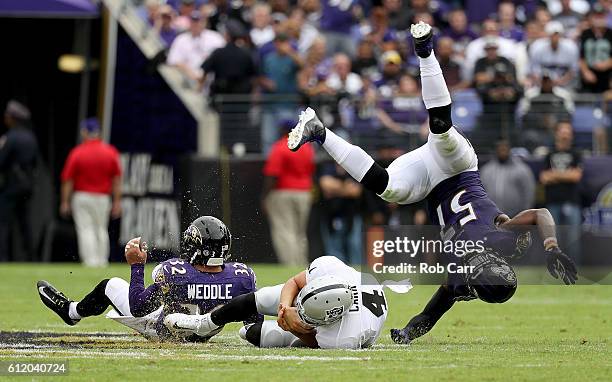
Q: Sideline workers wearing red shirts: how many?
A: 2